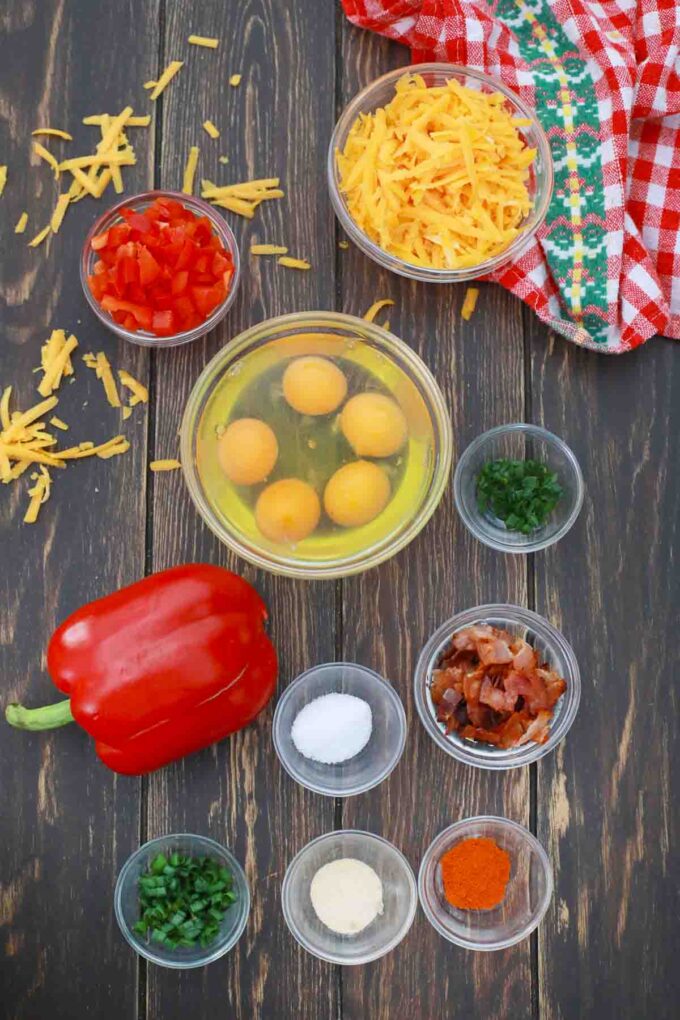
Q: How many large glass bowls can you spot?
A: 2